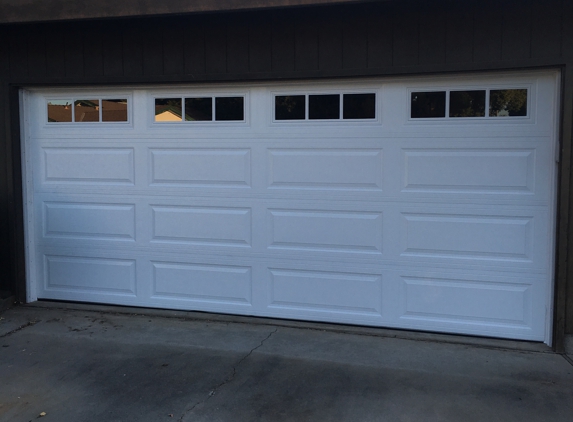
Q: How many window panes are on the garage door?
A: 12